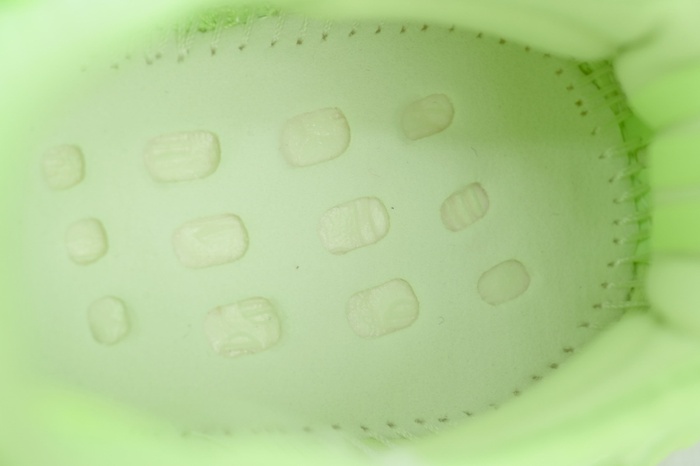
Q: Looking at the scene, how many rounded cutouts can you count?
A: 12